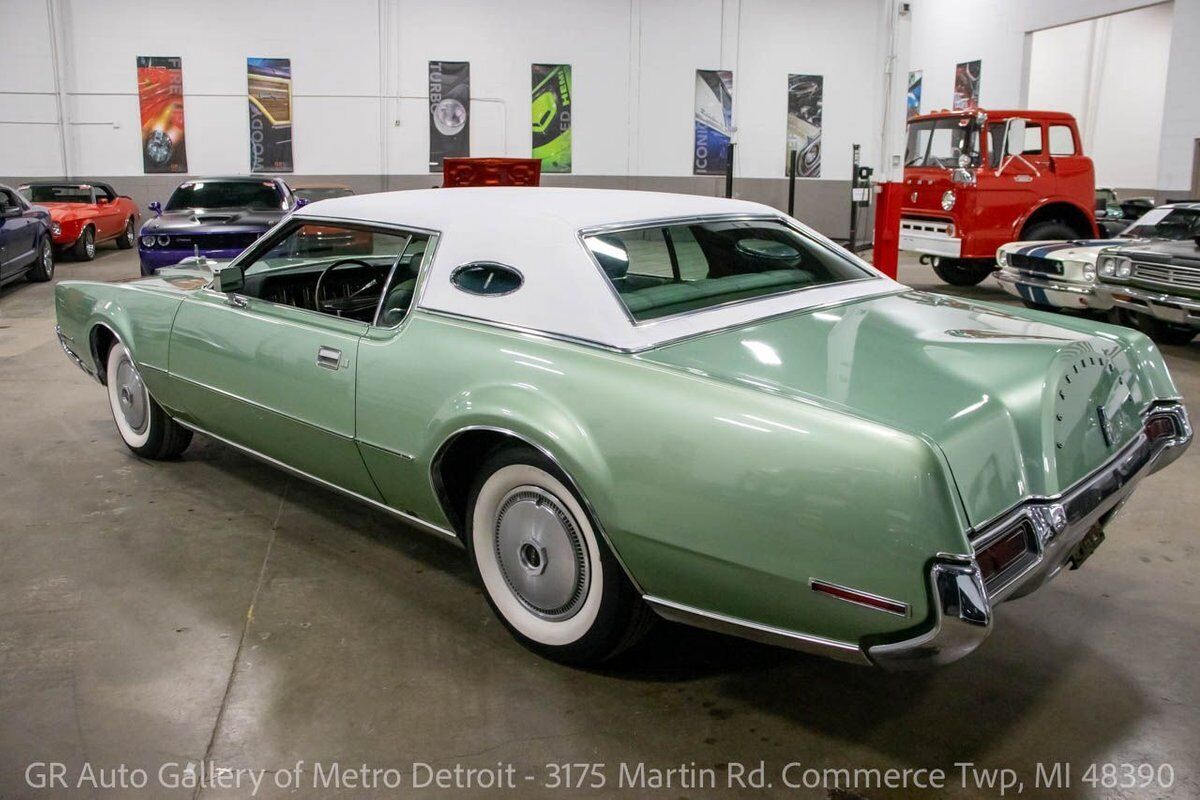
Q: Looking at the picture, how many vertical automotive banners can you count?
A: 8